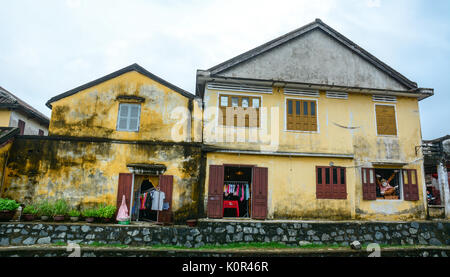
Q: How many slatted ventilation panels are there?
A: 4